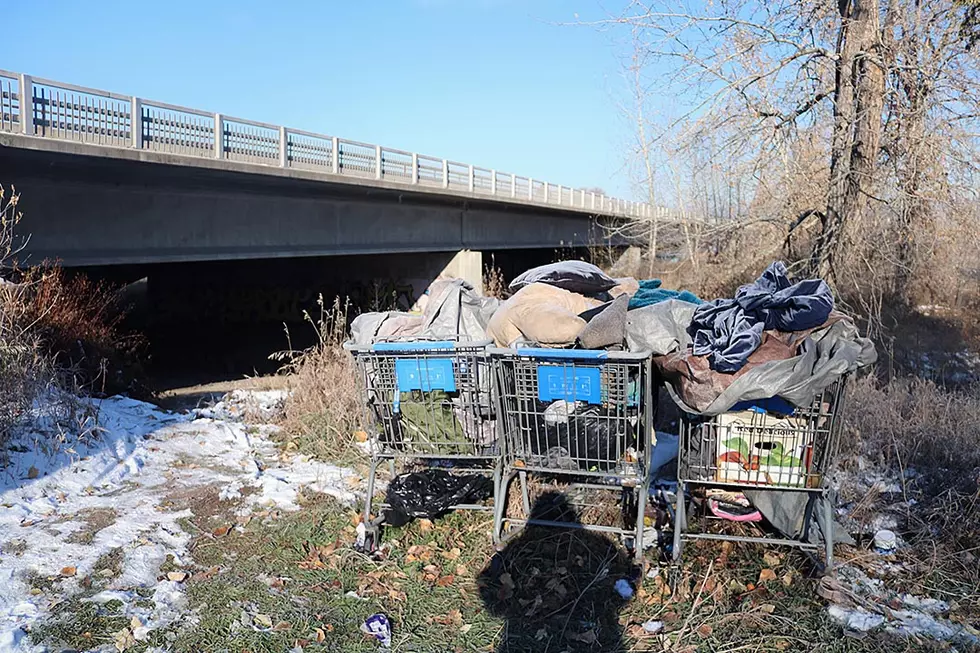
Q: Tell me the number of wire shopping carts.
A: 3